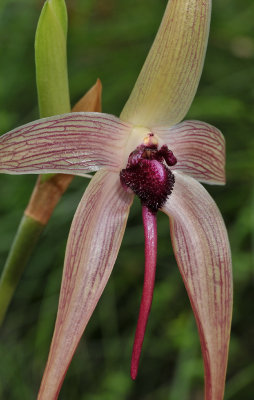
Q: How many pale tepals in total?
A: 5